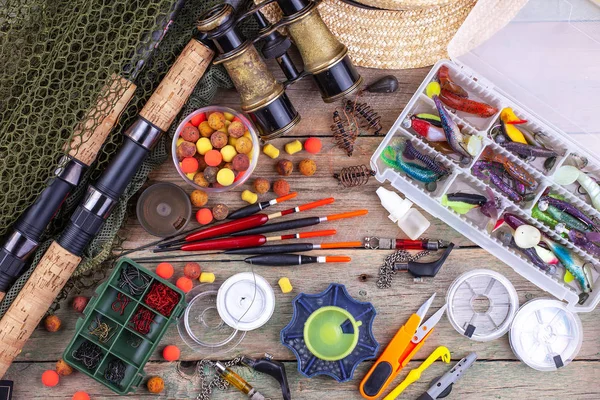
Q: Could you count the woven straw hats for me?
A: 1